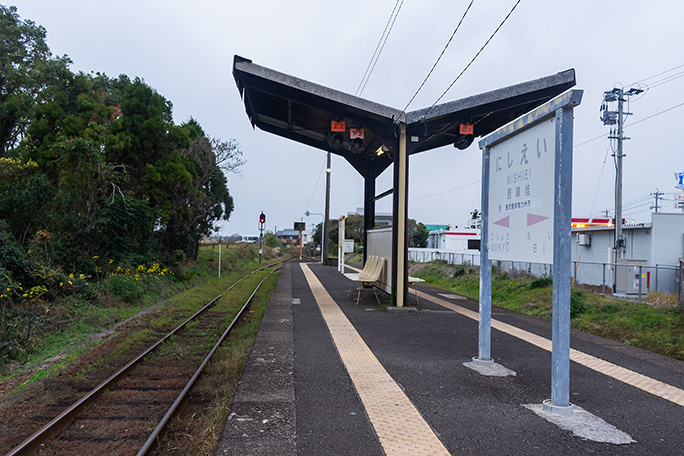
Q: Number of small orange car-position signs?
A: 3